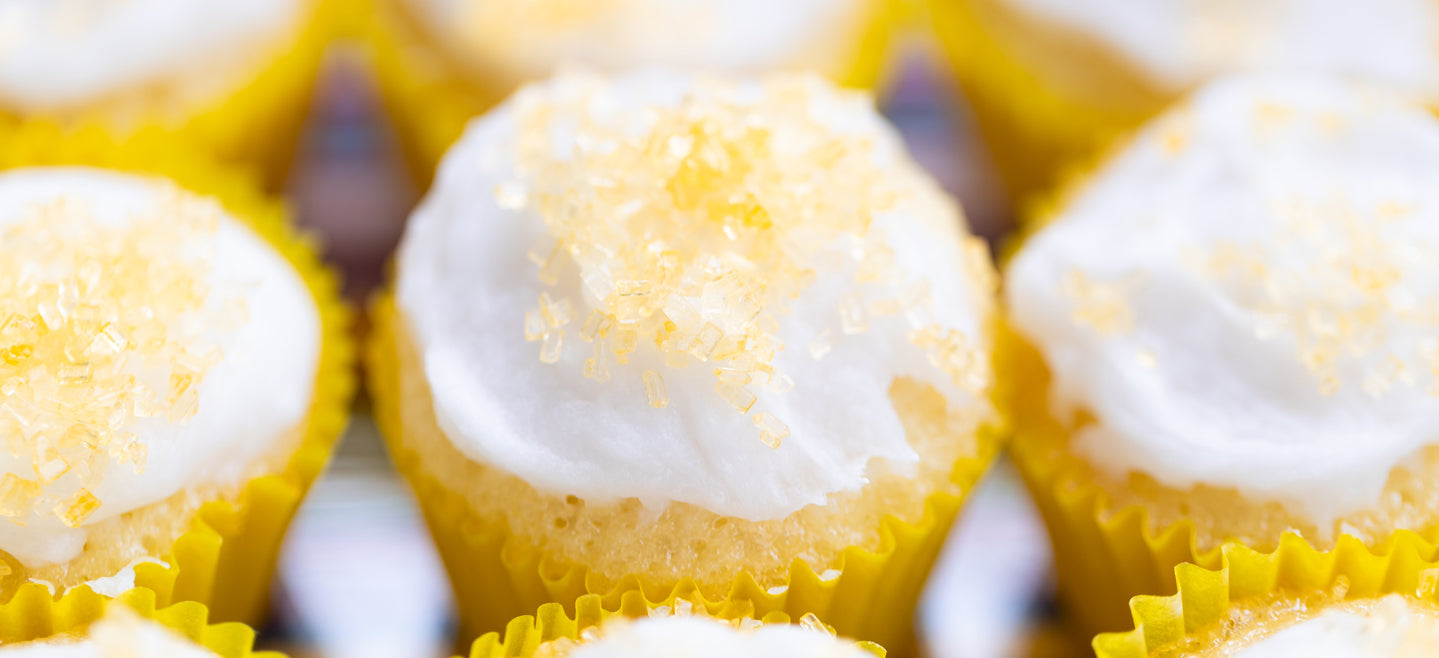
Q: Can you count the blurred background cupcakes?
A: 3